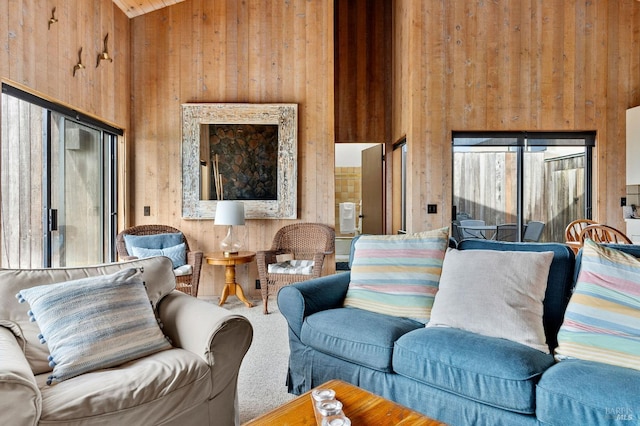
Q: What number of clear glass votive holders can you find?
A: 3